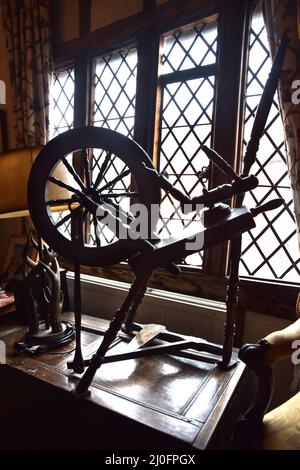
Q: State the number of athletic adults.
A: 0